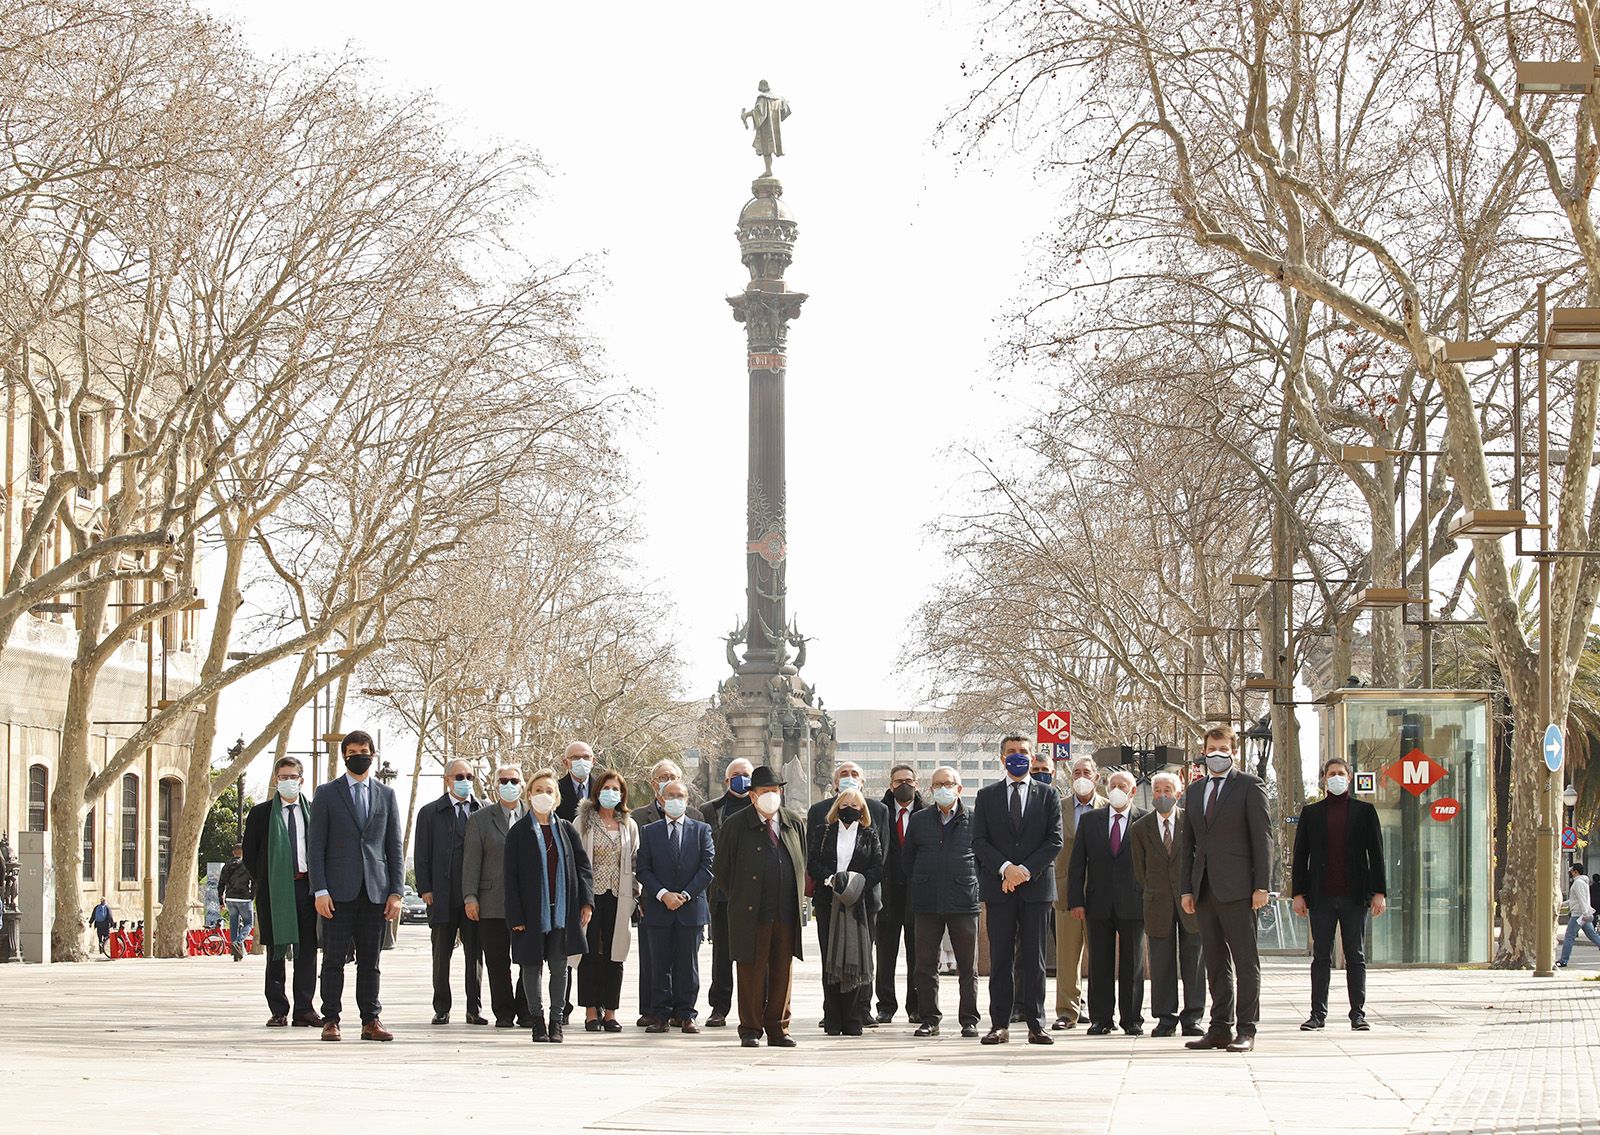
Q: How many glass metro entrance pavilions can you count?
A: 1